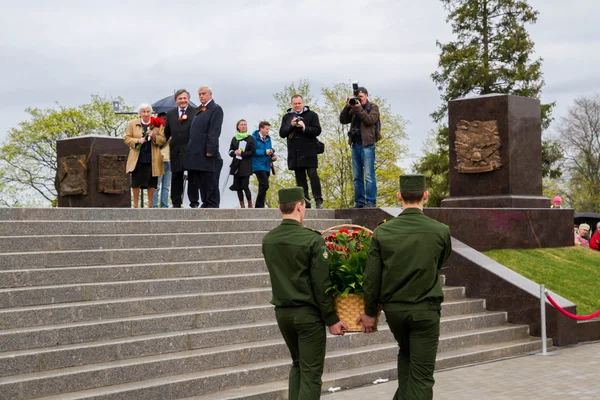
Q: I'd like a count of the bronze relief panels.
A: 3